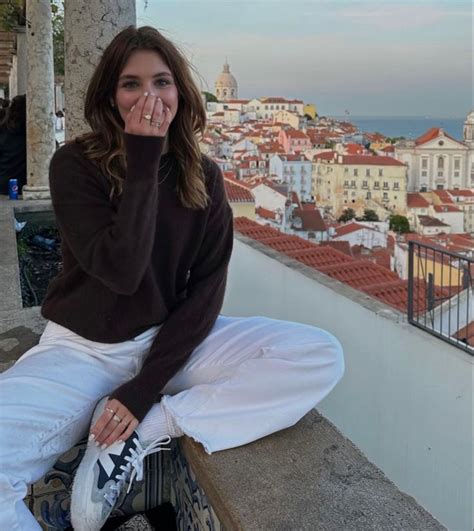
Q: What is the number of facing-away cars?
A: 0